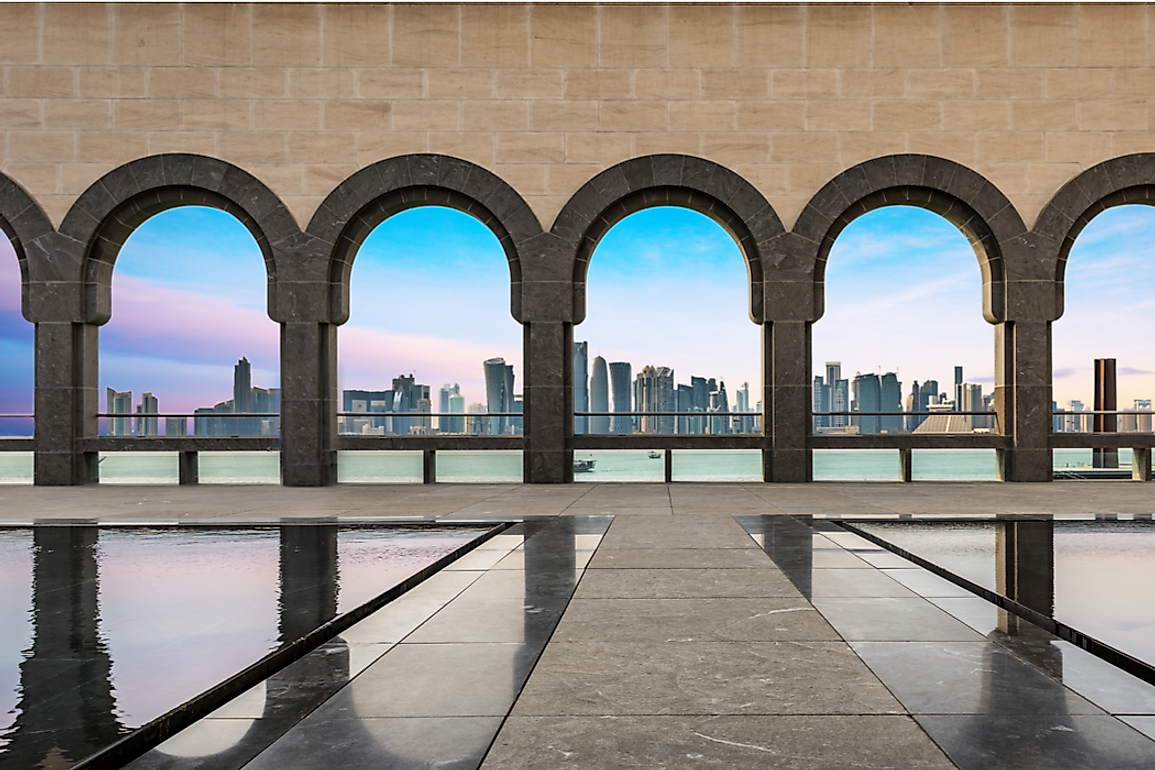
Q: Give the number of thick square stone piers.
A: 5